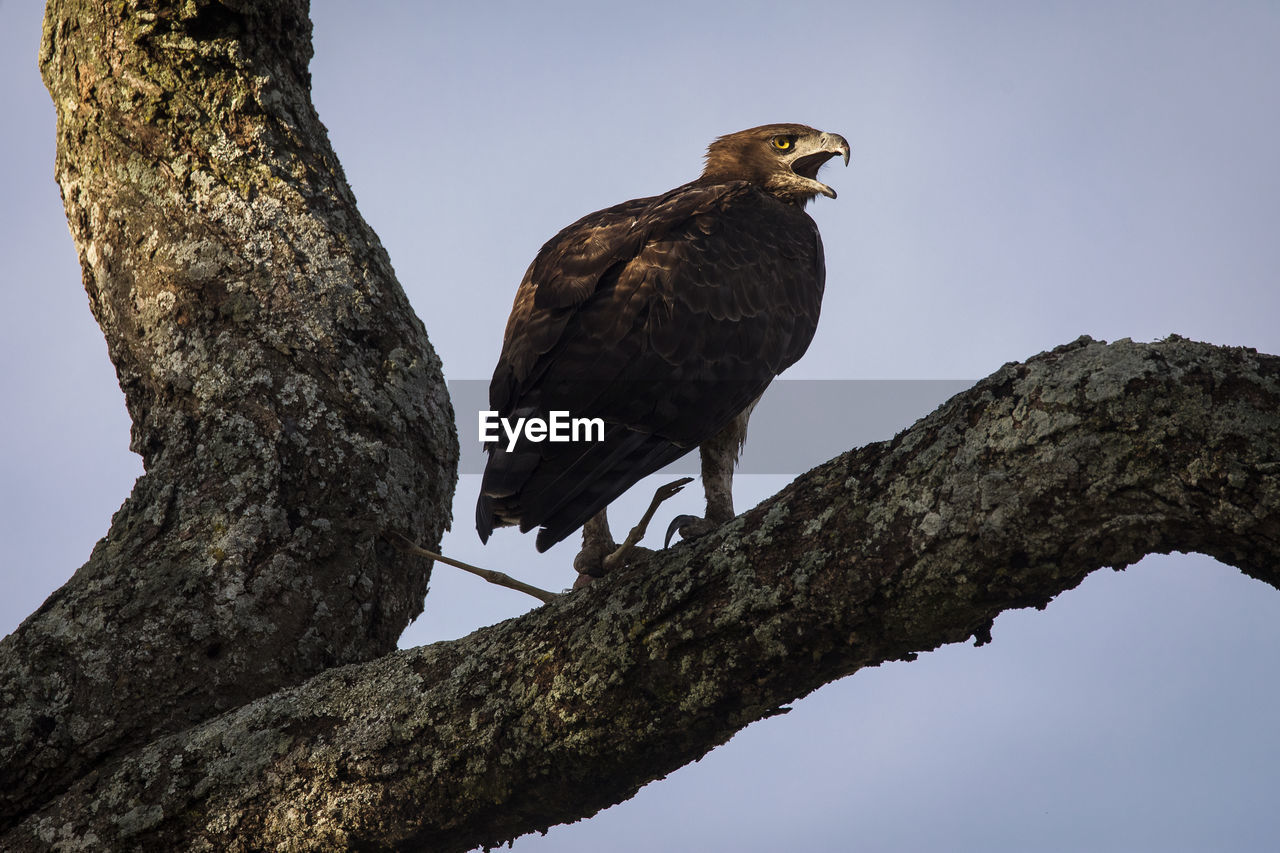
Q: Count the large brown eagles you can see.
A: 1